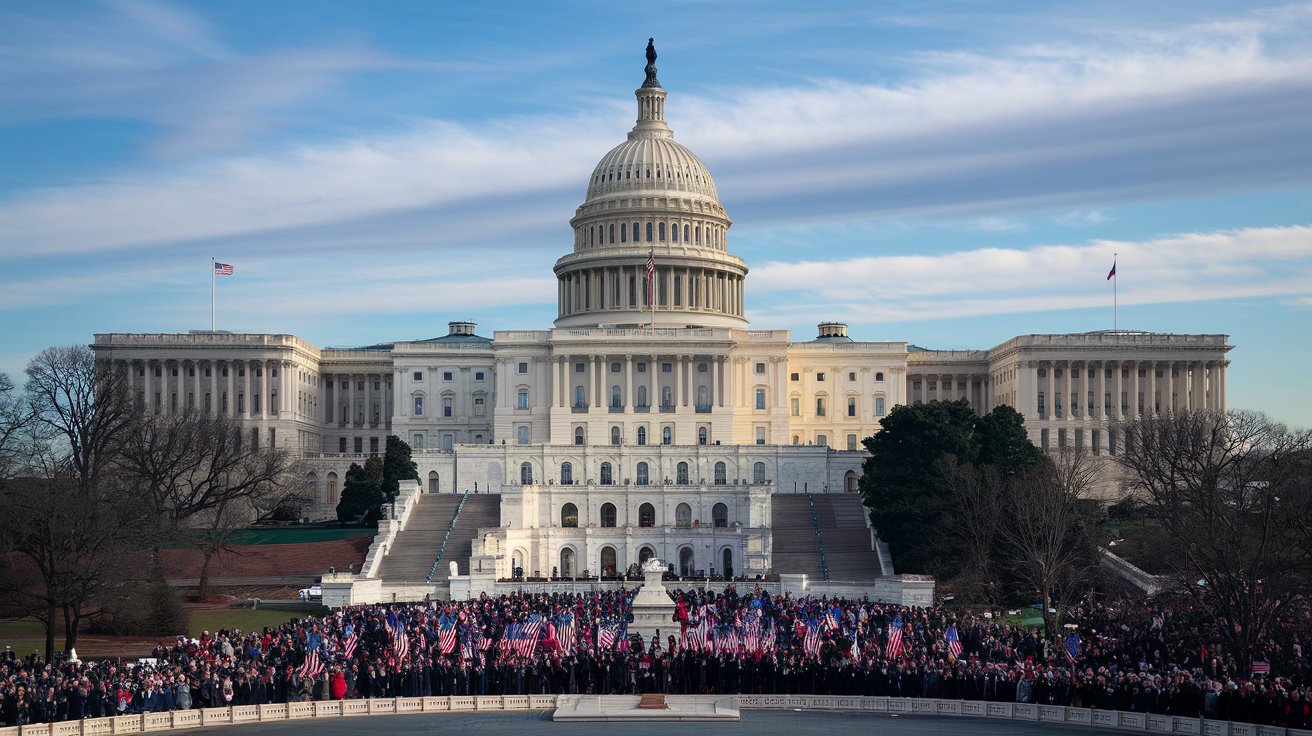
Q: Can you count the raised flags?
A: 3